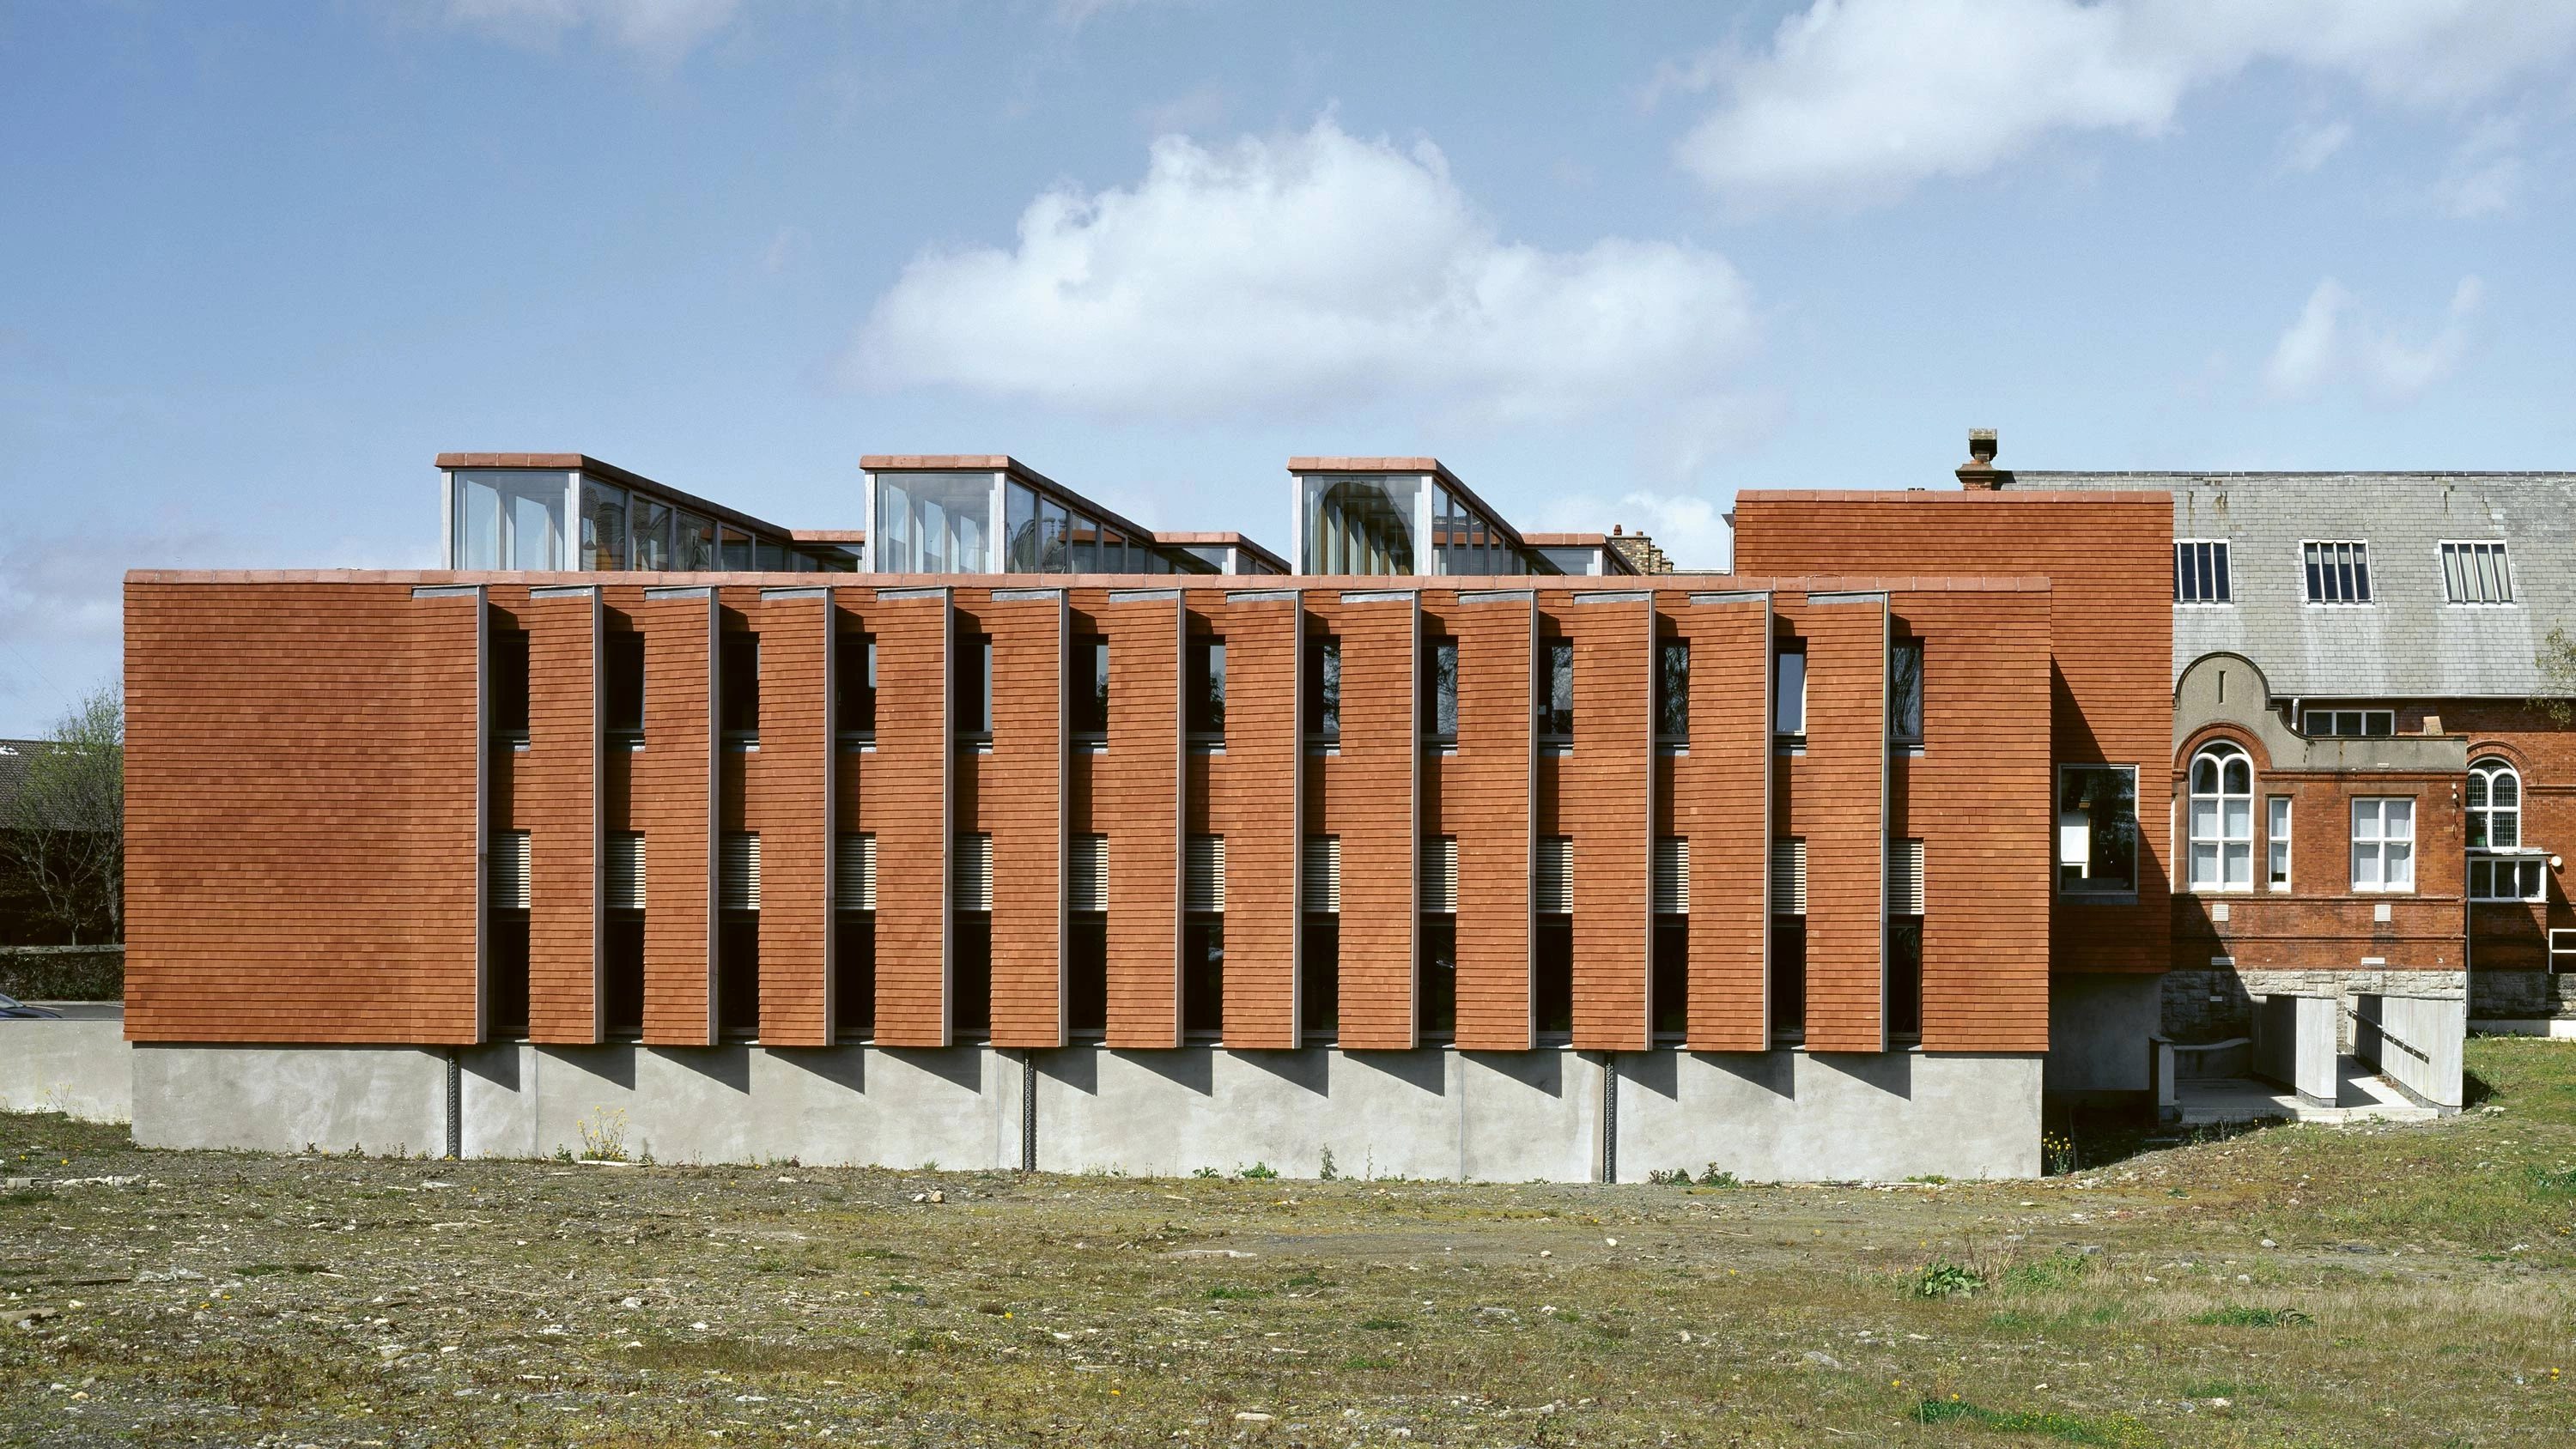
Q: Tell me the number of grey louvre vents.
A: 13